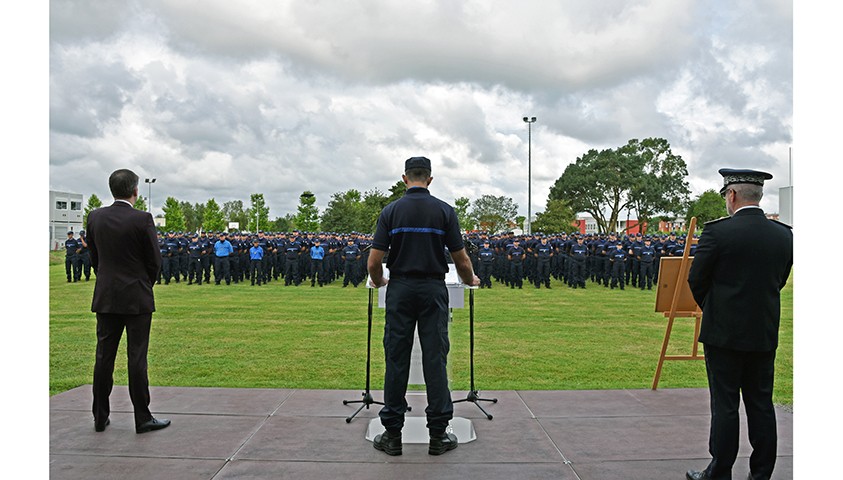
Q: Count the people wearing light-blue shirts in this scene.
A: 3